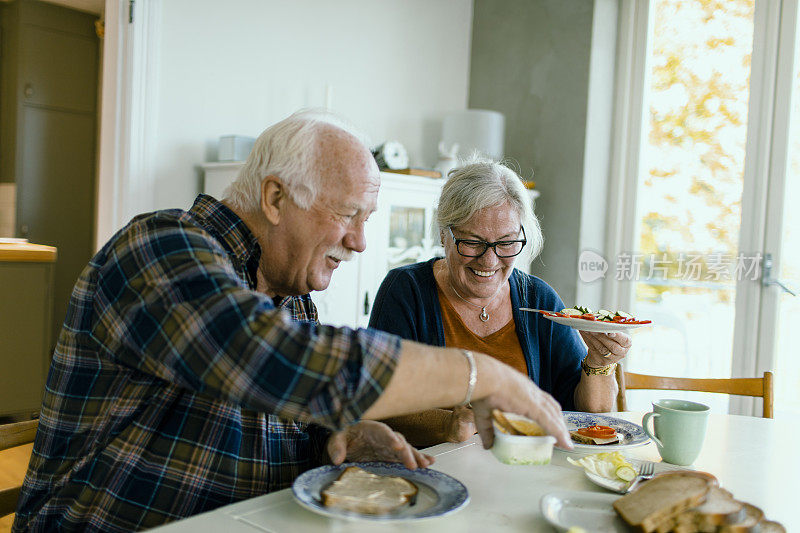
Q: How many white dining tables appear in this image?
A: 1